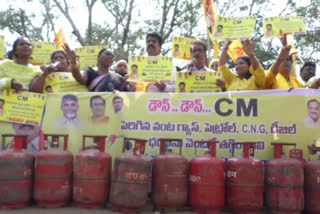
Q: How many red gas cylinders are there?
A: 9